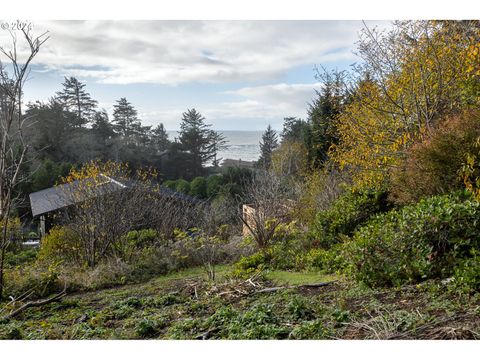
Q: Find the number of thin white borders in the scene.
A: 2